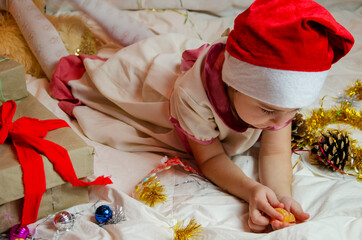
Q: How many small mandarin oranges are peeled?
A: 1